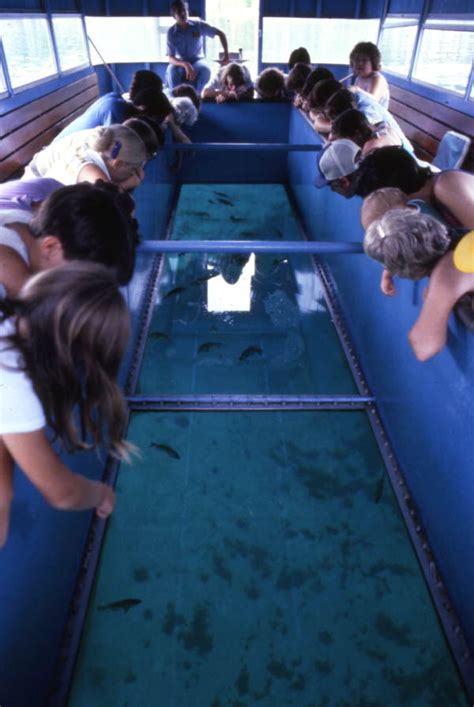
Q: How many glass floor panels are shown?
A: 2